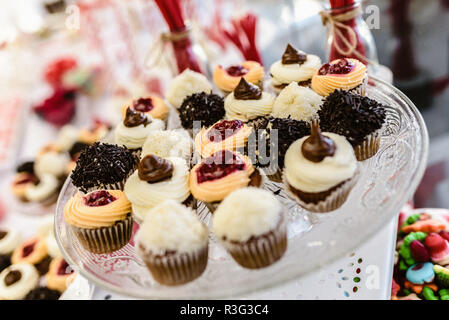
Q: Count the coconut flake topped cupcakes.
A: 5